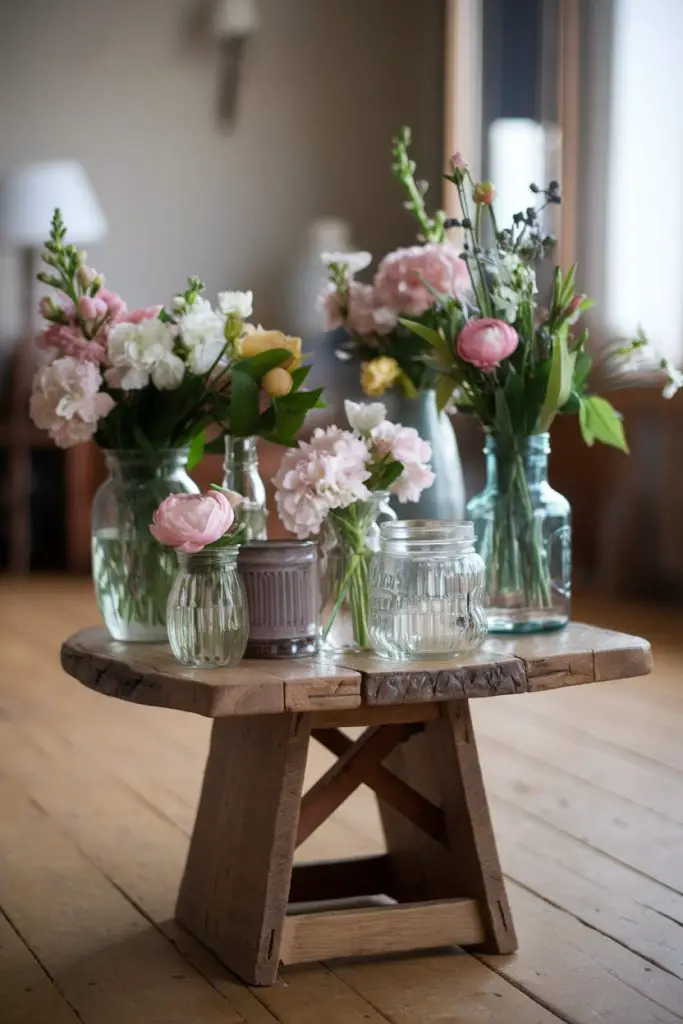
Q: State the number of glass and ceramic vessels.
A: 8